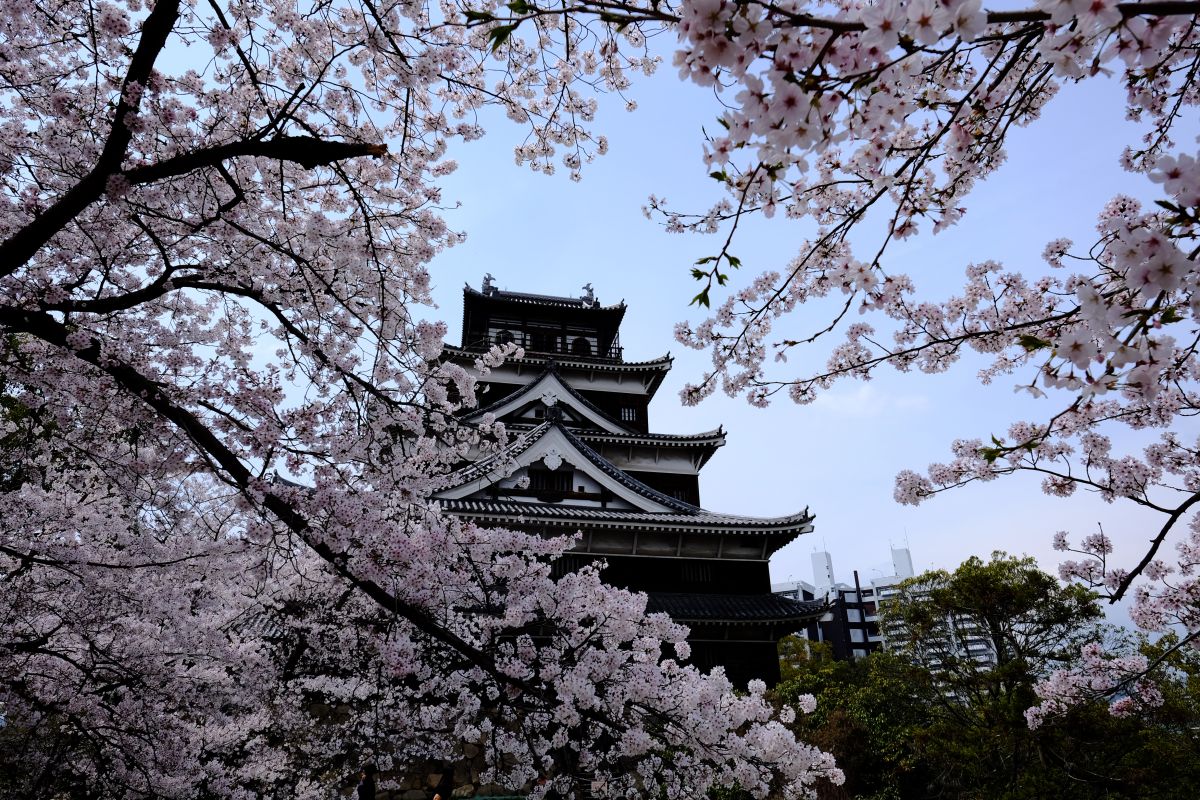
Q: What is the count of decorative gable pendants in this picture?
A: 2